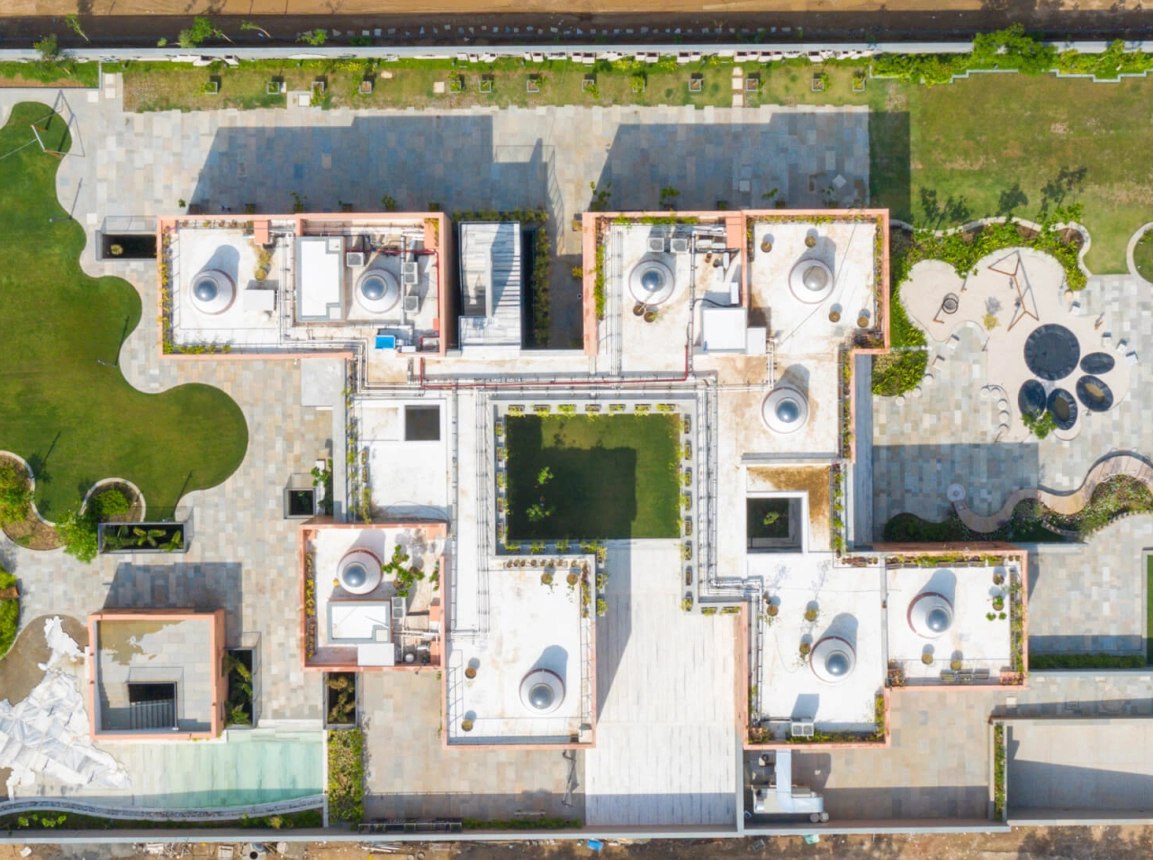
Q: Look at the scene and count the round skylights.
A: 9